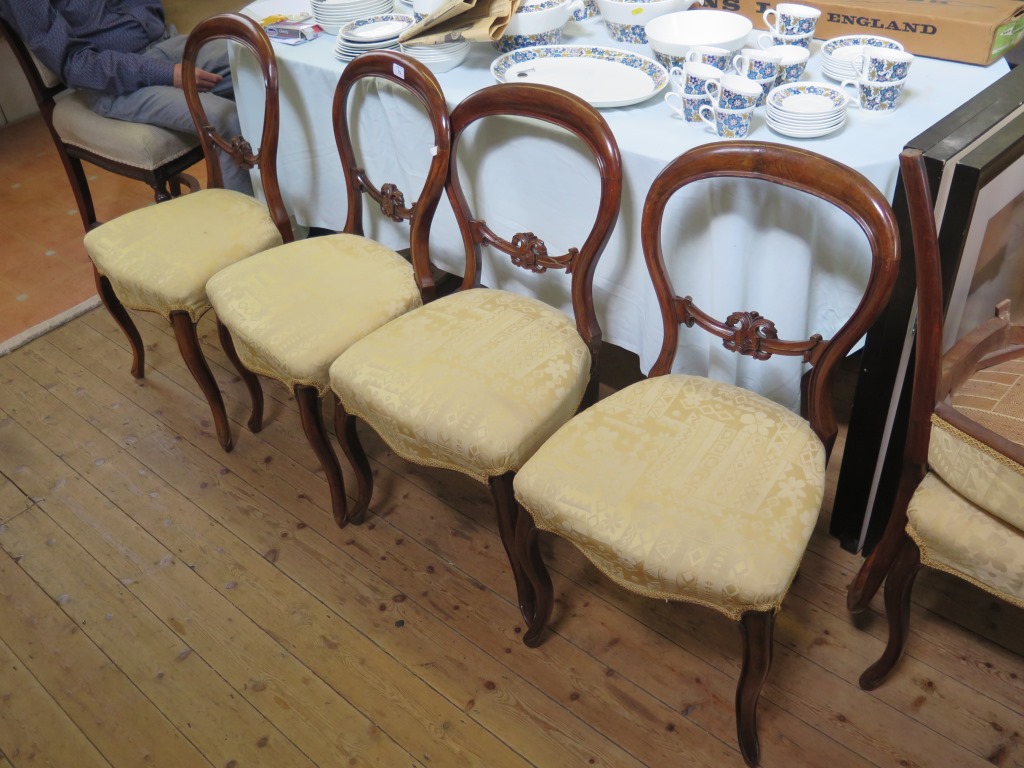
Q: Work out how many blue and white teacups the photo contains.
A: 12